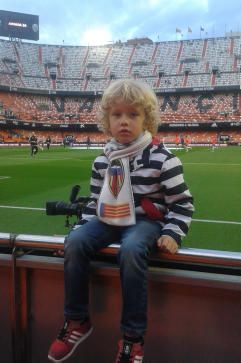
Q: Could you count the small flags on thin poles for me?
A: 3